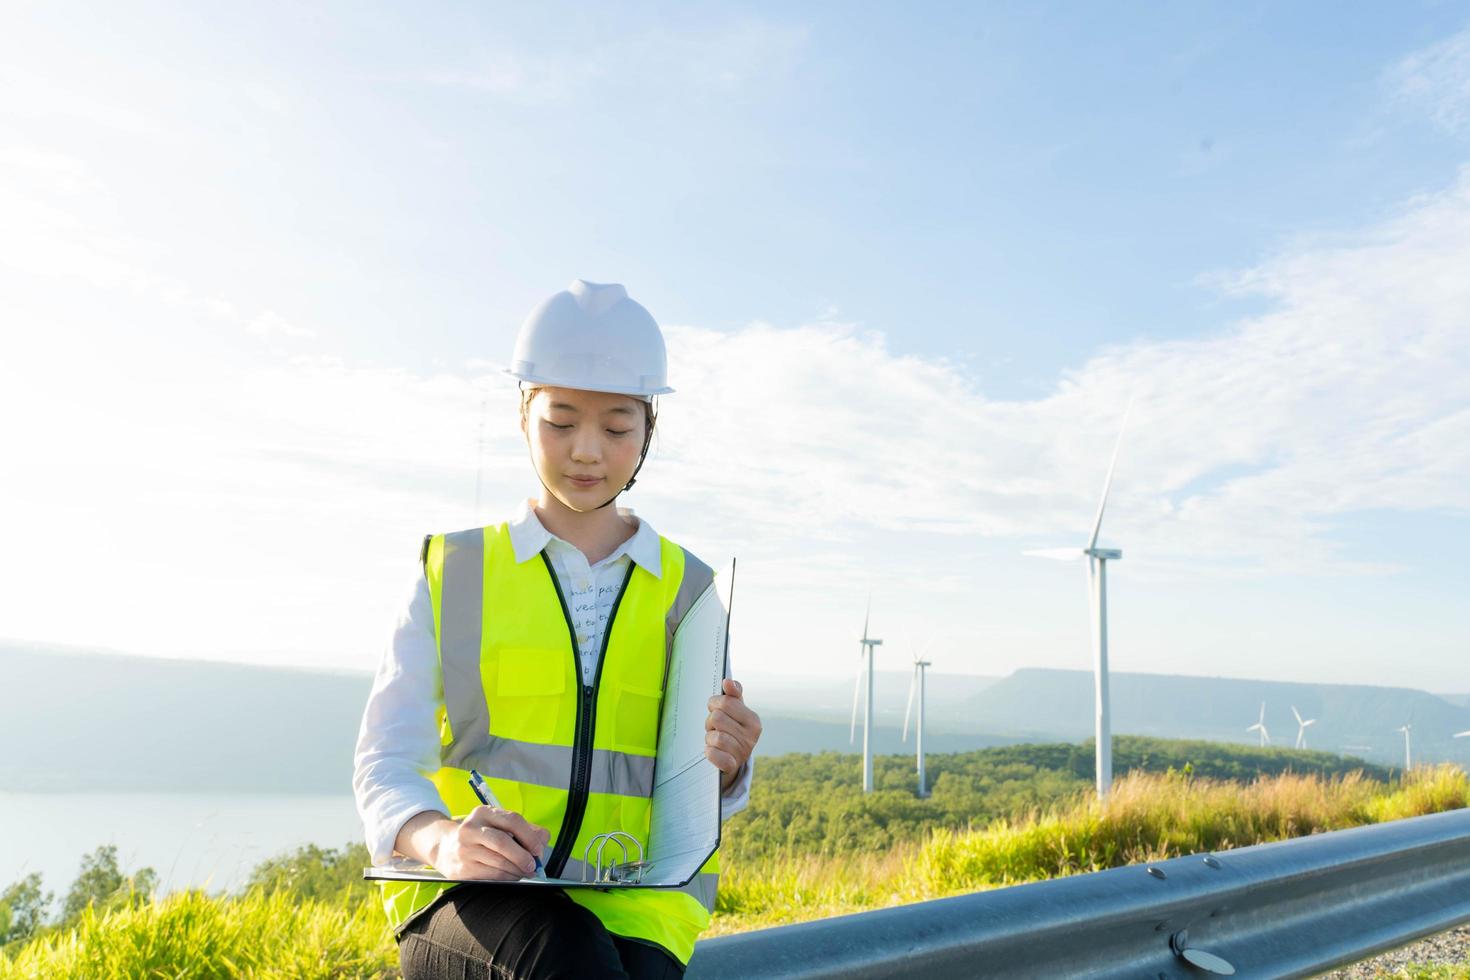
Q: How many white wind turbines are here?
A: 7